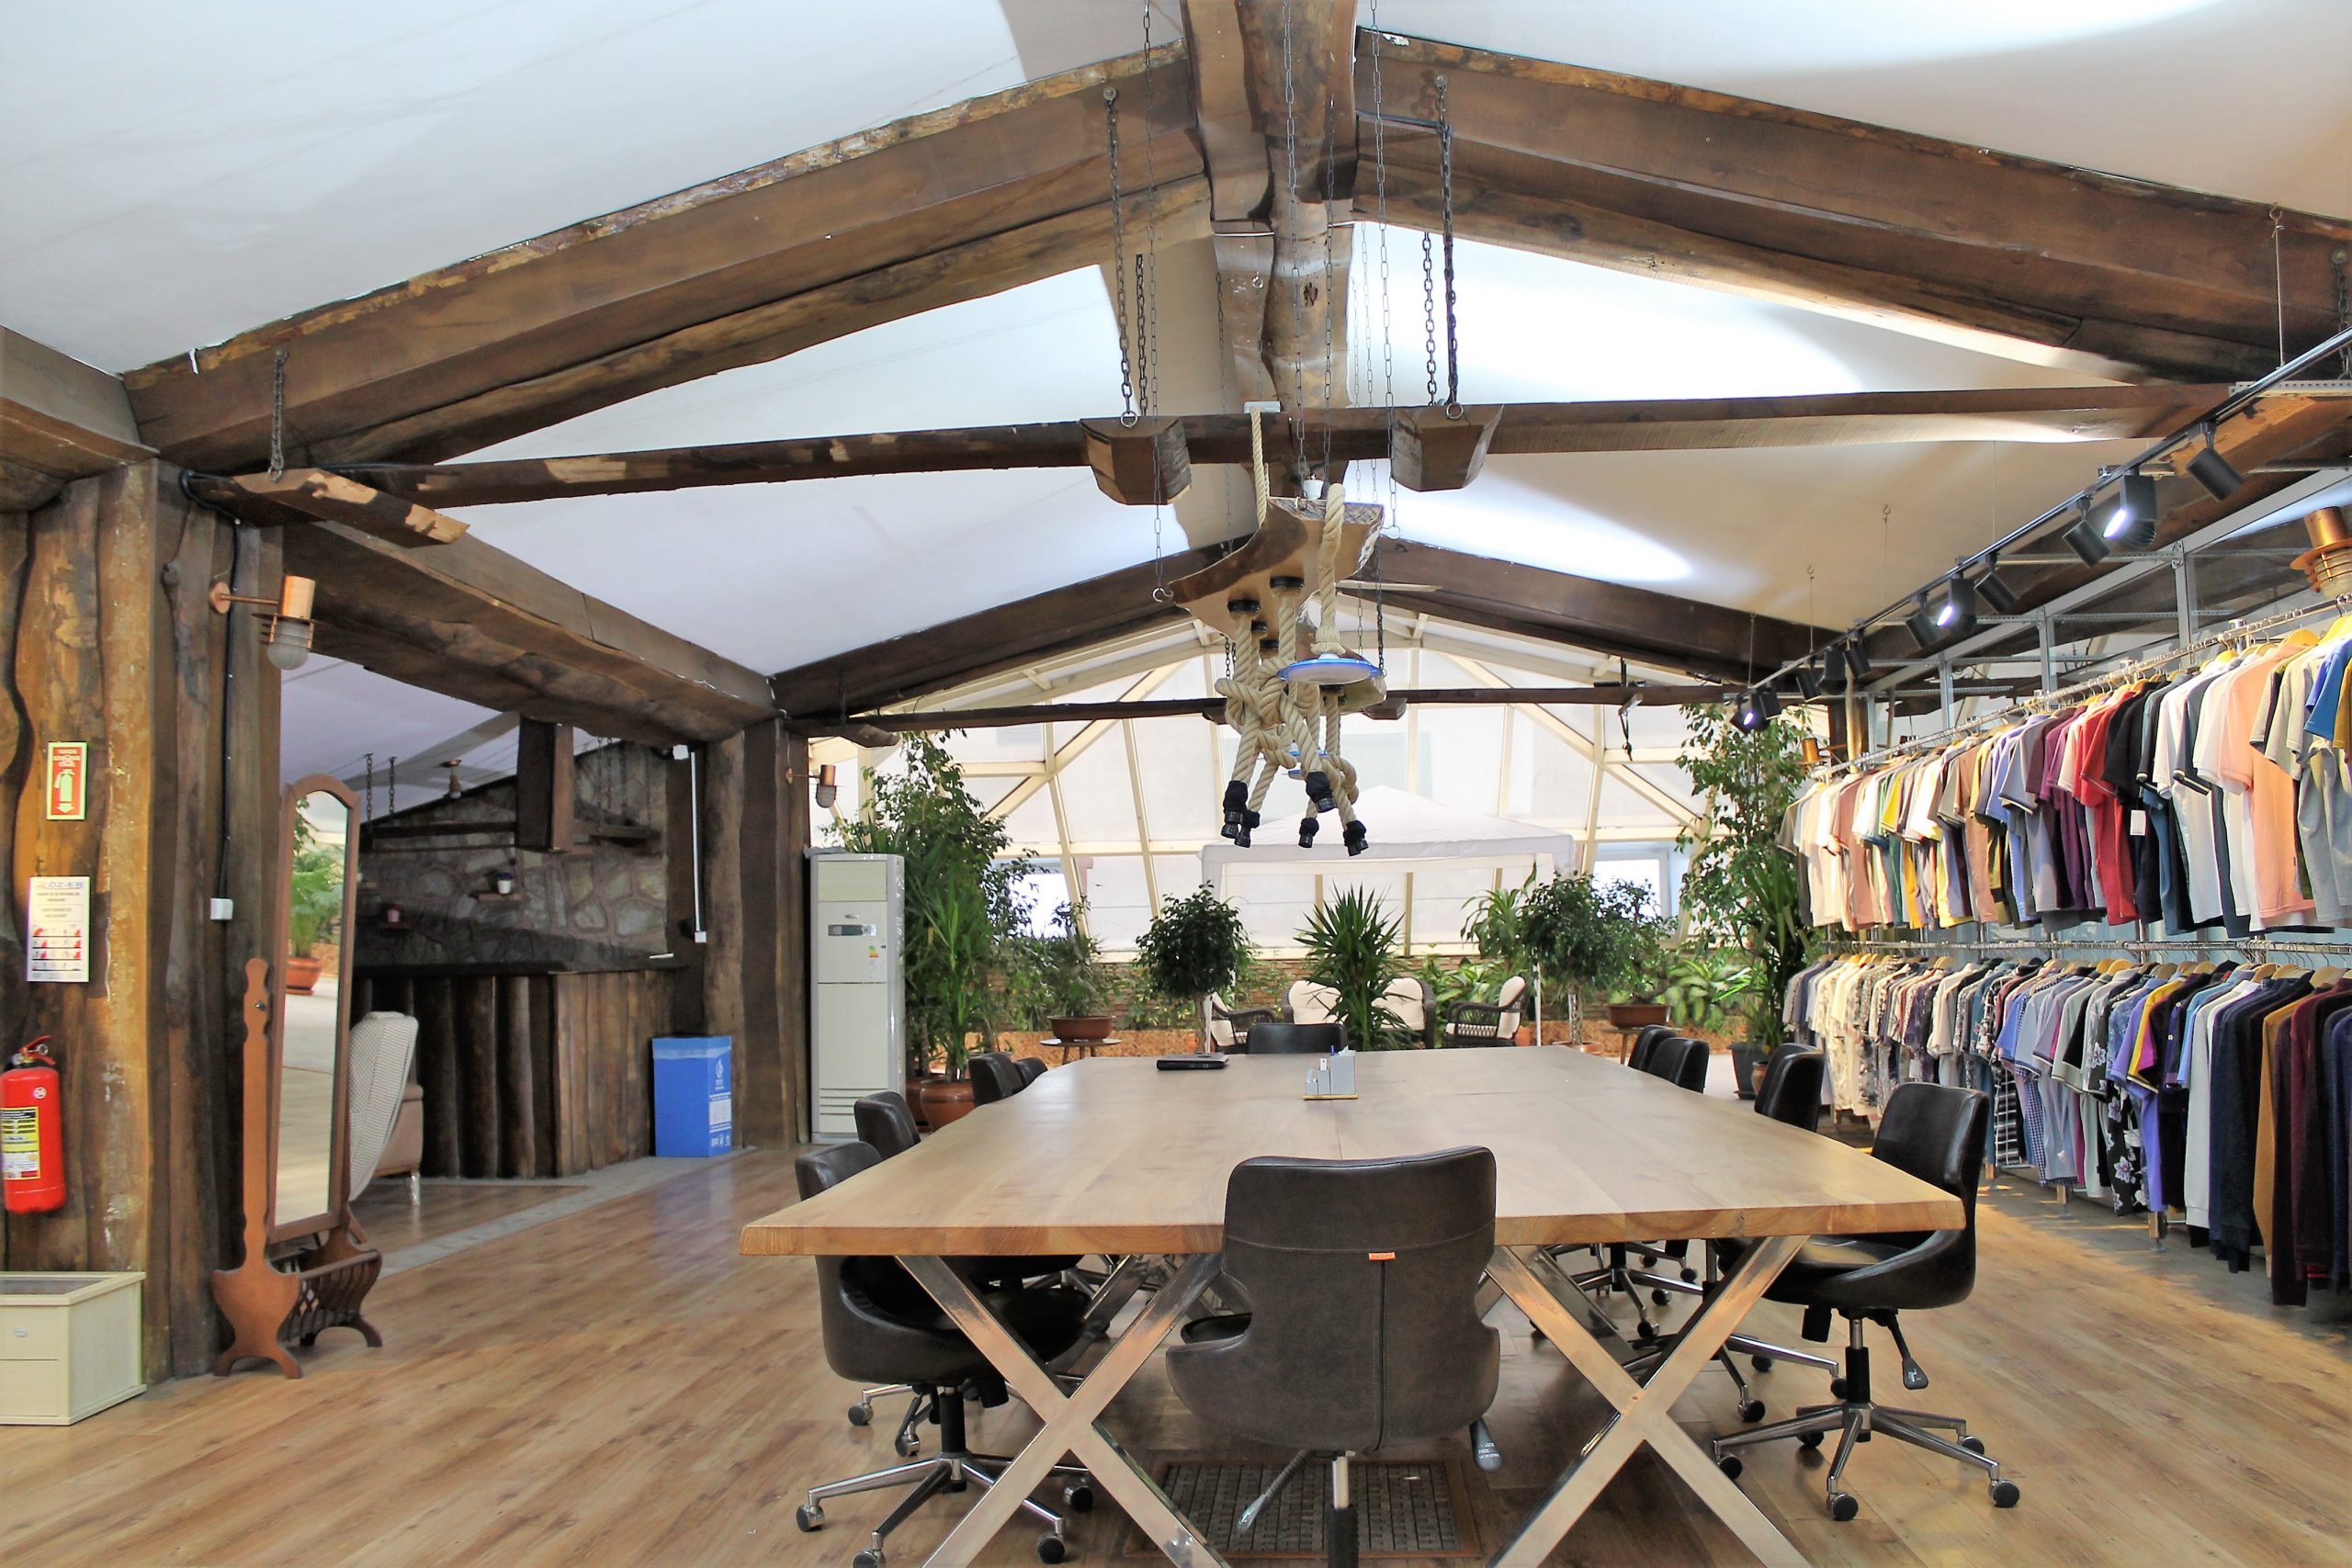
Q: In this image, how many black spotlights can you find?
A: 12